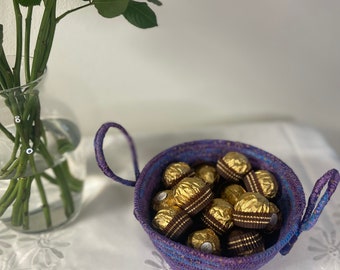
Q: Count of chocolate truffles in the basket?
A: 13